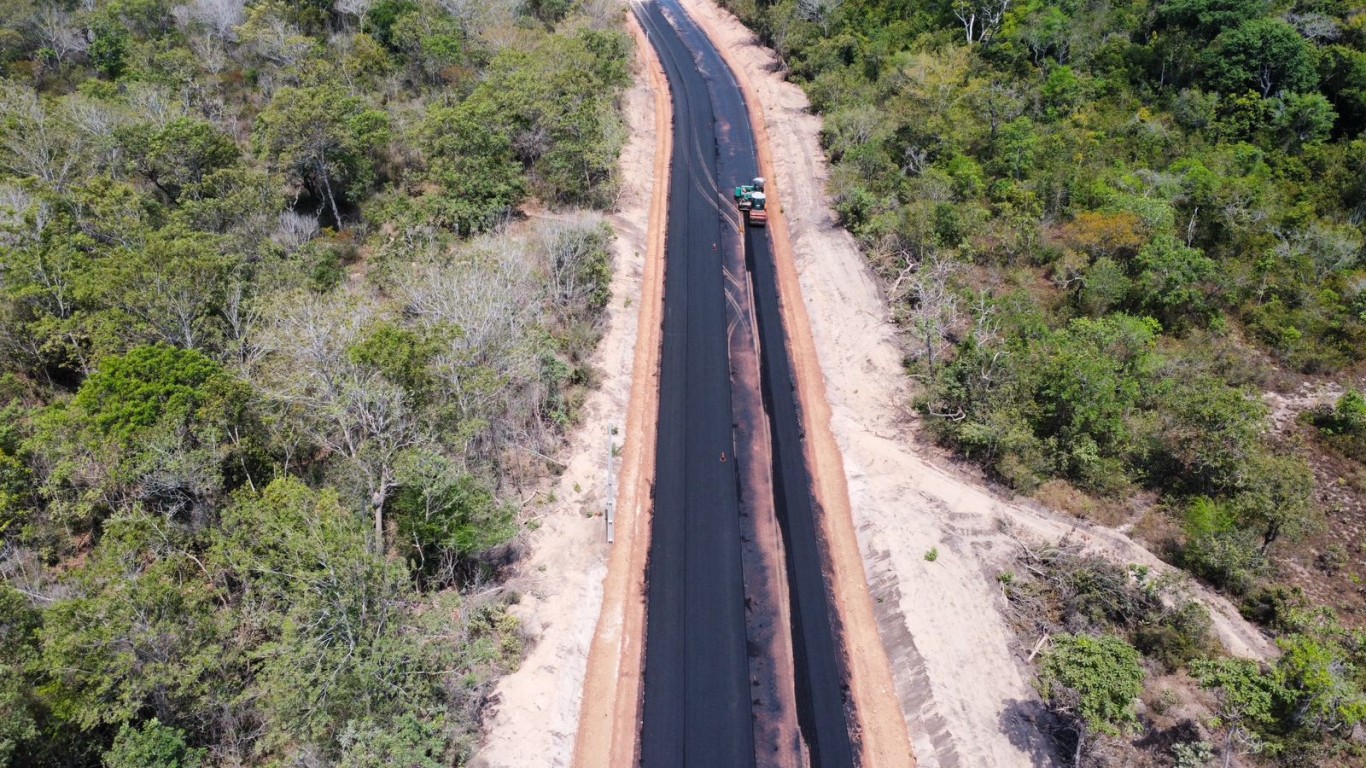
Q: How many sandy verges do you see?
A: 2